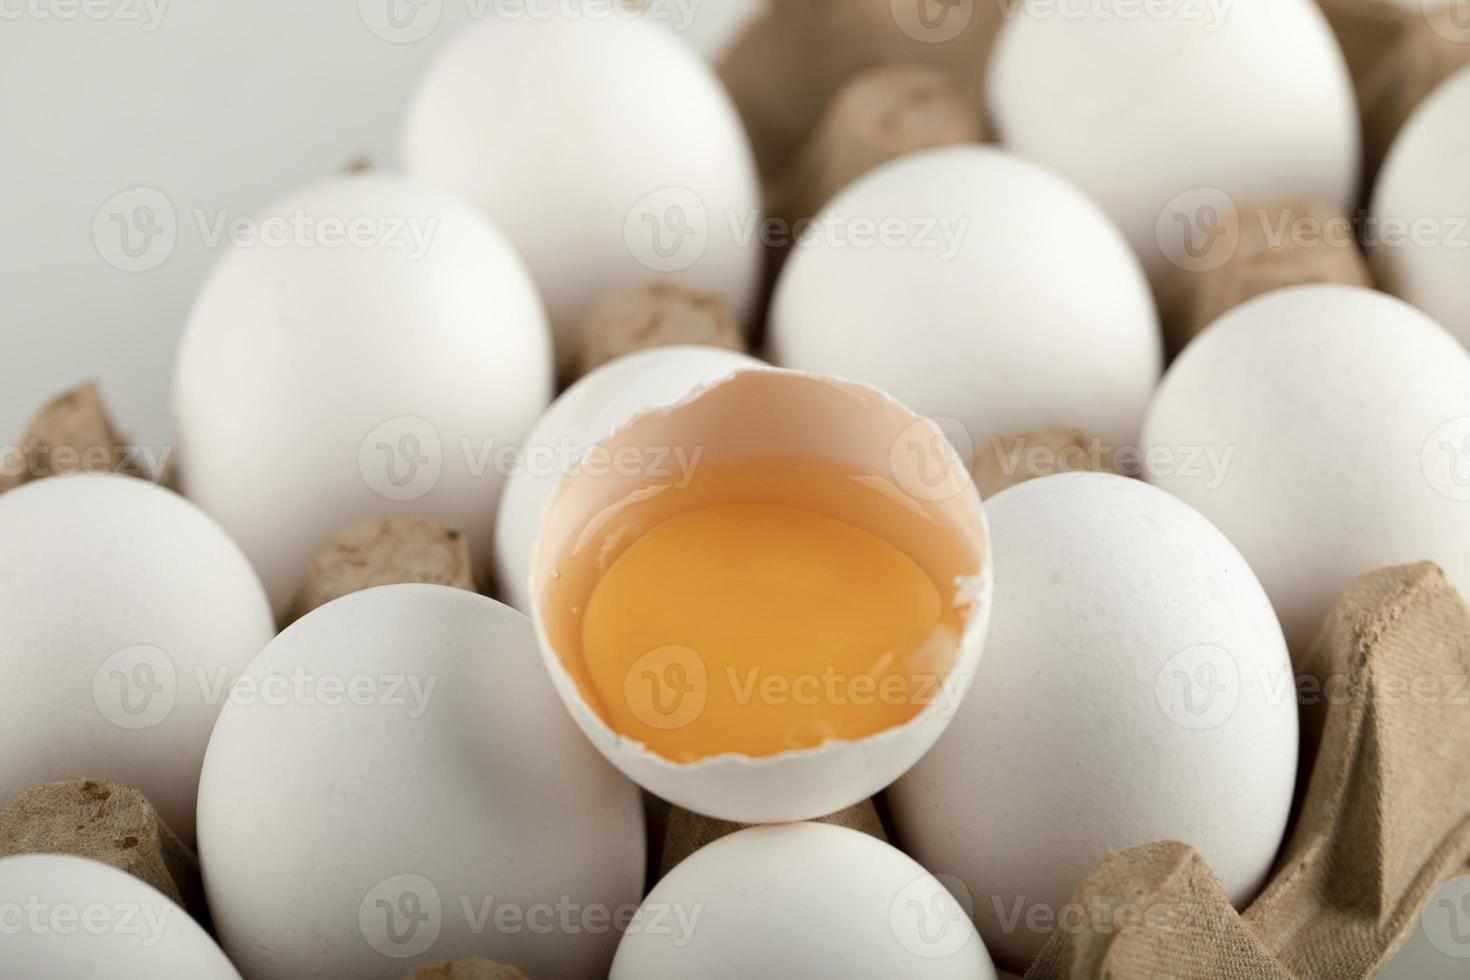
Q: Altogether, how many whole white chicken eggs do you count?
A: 12